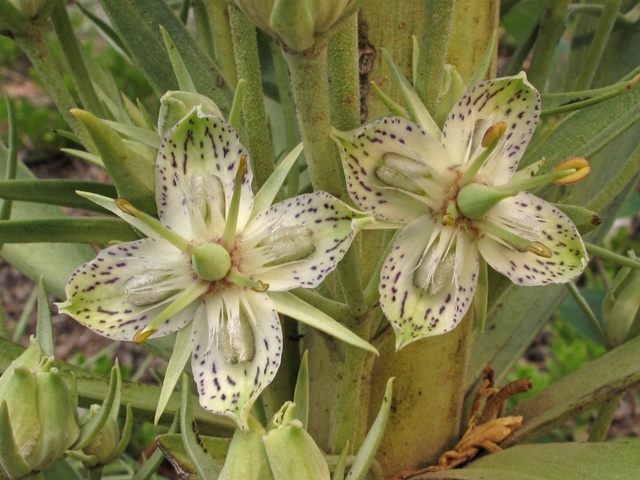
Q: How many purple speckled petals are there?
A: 8